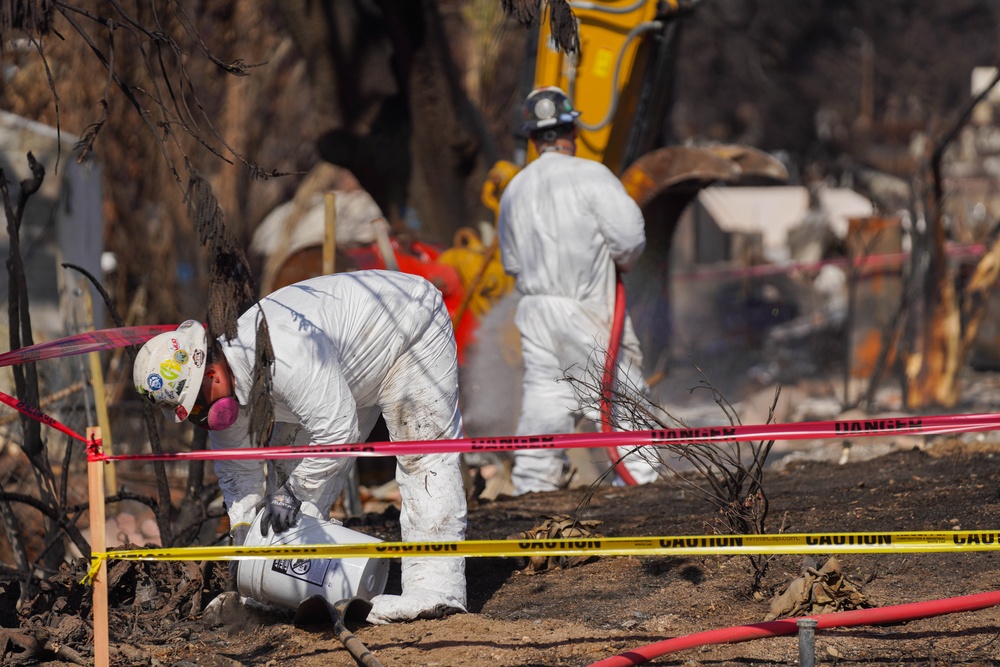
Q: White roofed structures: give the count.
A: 1